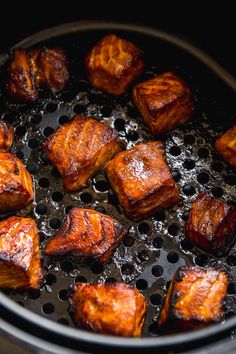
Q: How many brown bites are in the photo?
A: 13